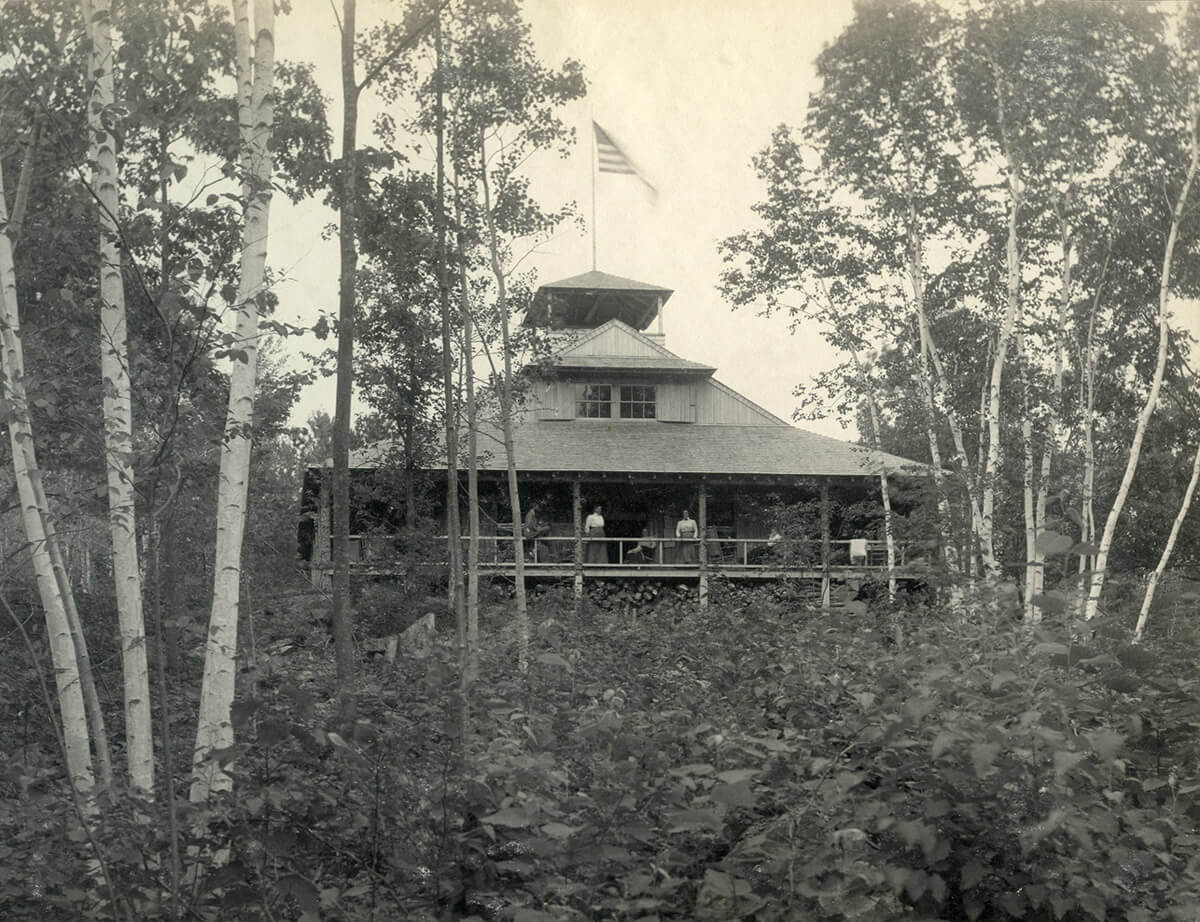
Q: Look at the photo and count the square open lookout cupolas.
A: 1